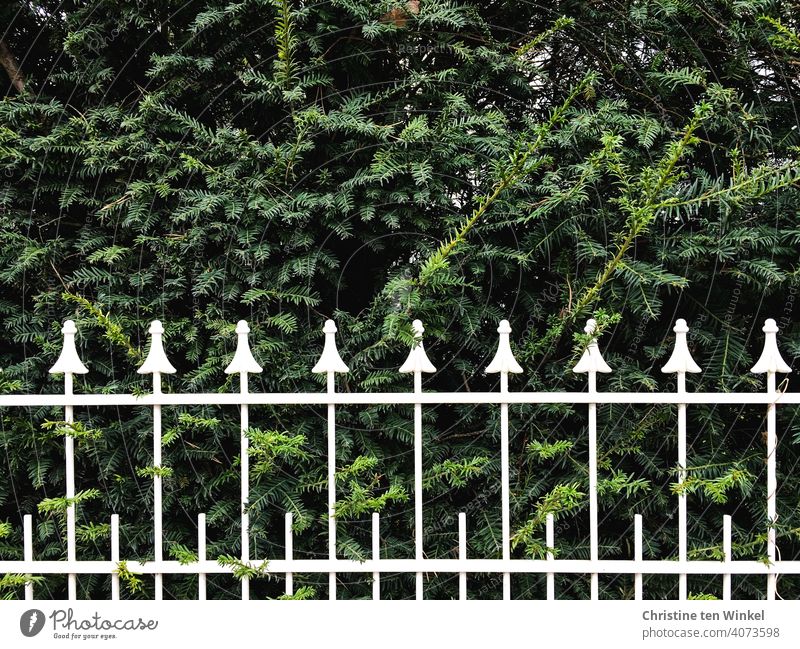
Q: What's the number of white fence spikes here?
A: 9